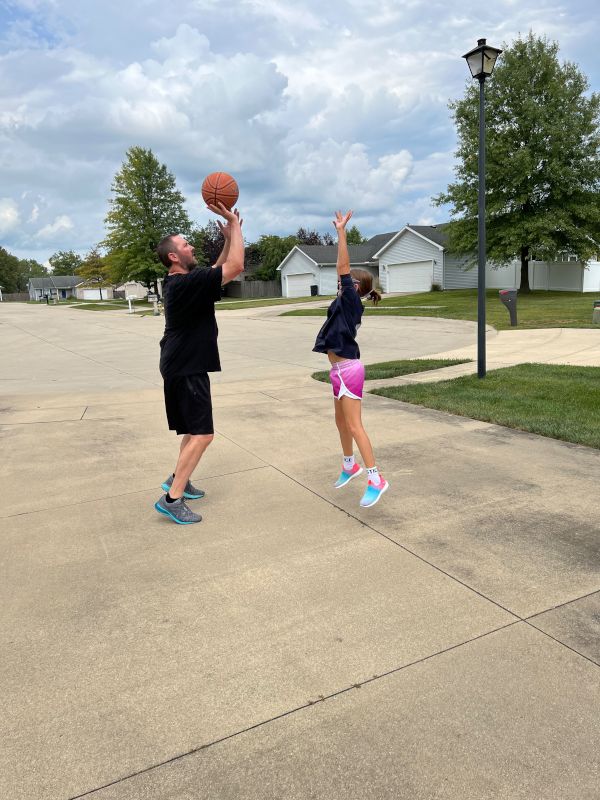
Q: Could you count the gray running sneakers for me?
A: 2